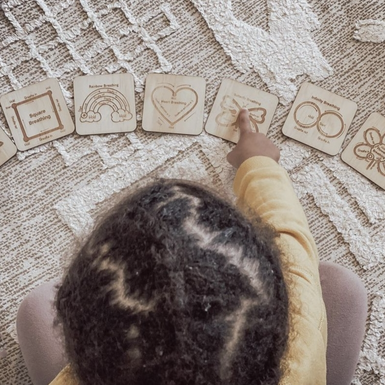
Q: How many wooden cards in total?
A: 7